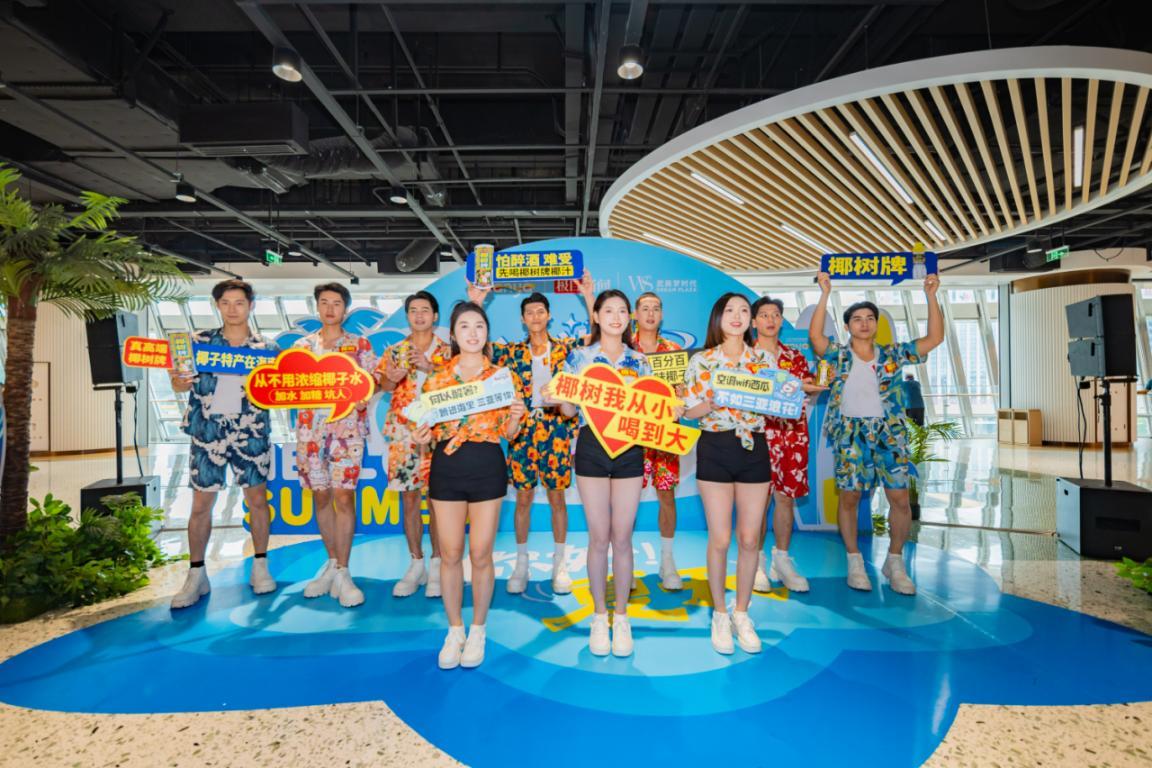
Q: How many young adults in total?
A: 10